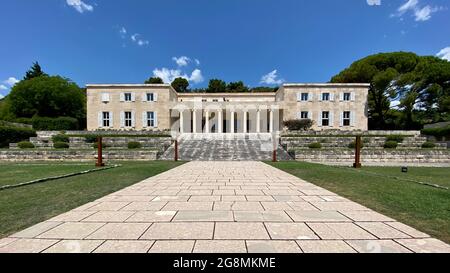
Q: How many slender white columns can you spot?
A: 8